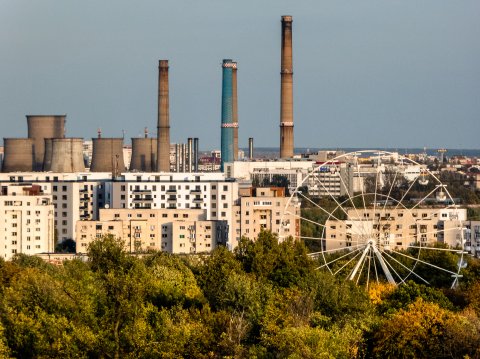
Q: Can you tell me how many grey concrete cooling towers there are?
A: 6